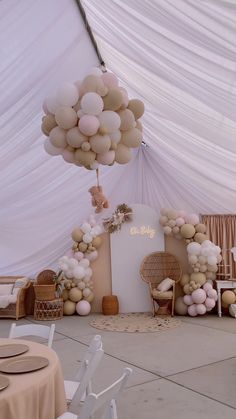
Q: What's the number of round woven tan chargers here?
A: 3